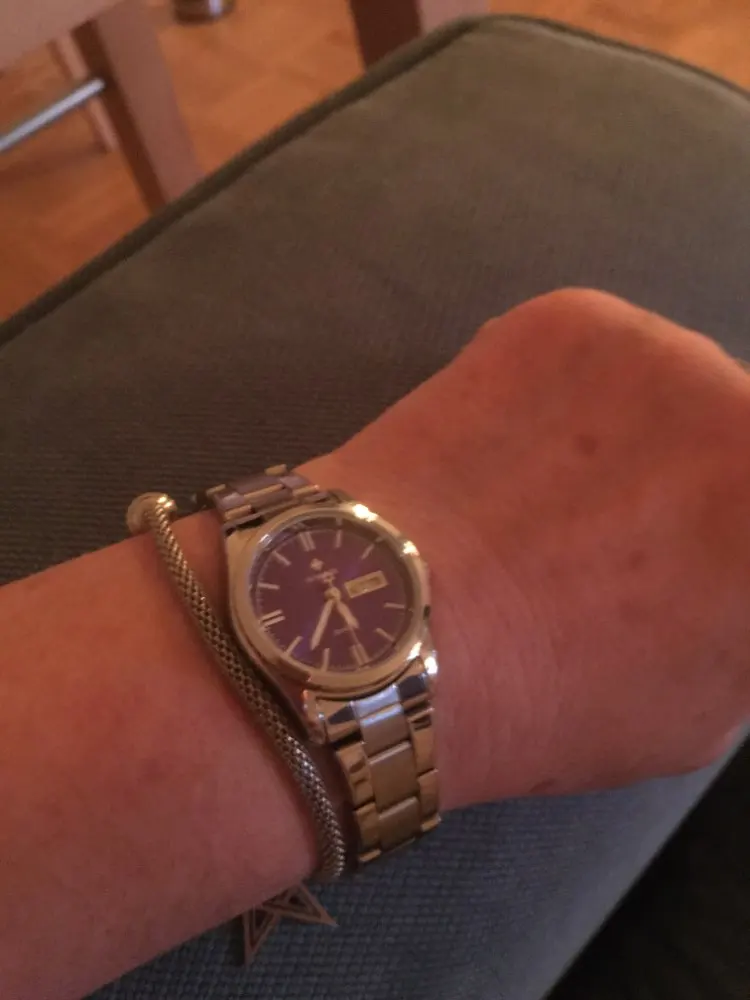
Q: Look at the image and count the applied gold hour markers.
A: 11